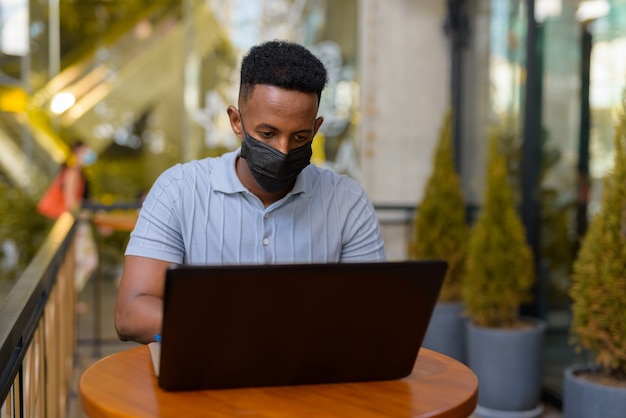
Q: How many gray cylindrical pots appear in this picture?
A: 3